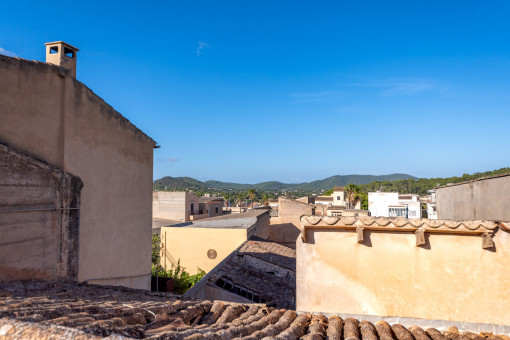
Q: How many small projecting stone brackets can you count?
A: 4